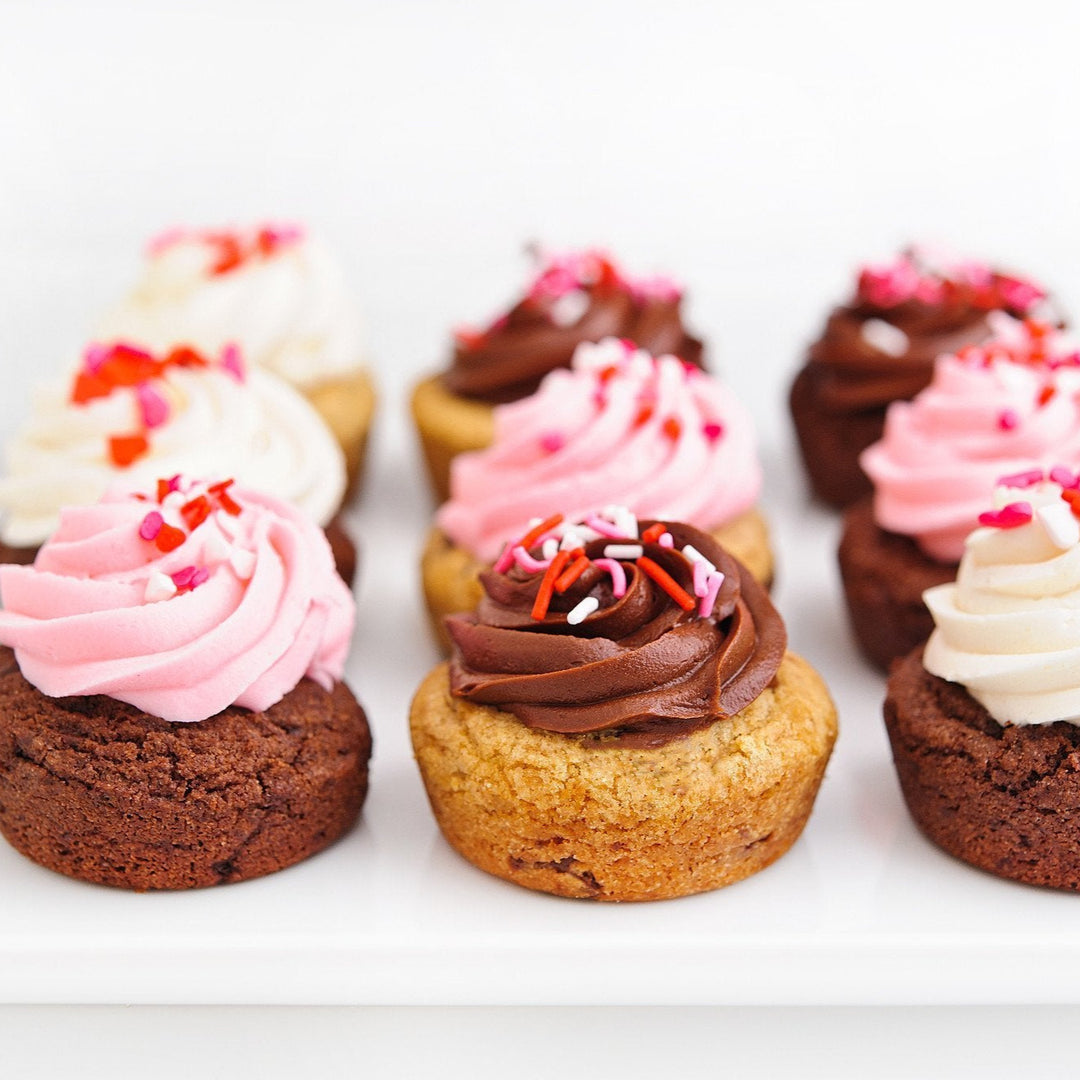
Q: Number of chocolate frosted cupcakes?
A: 3